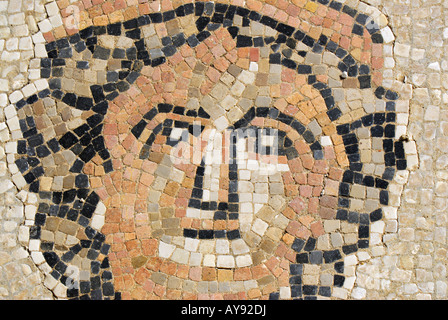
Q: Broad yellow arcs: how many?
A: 0